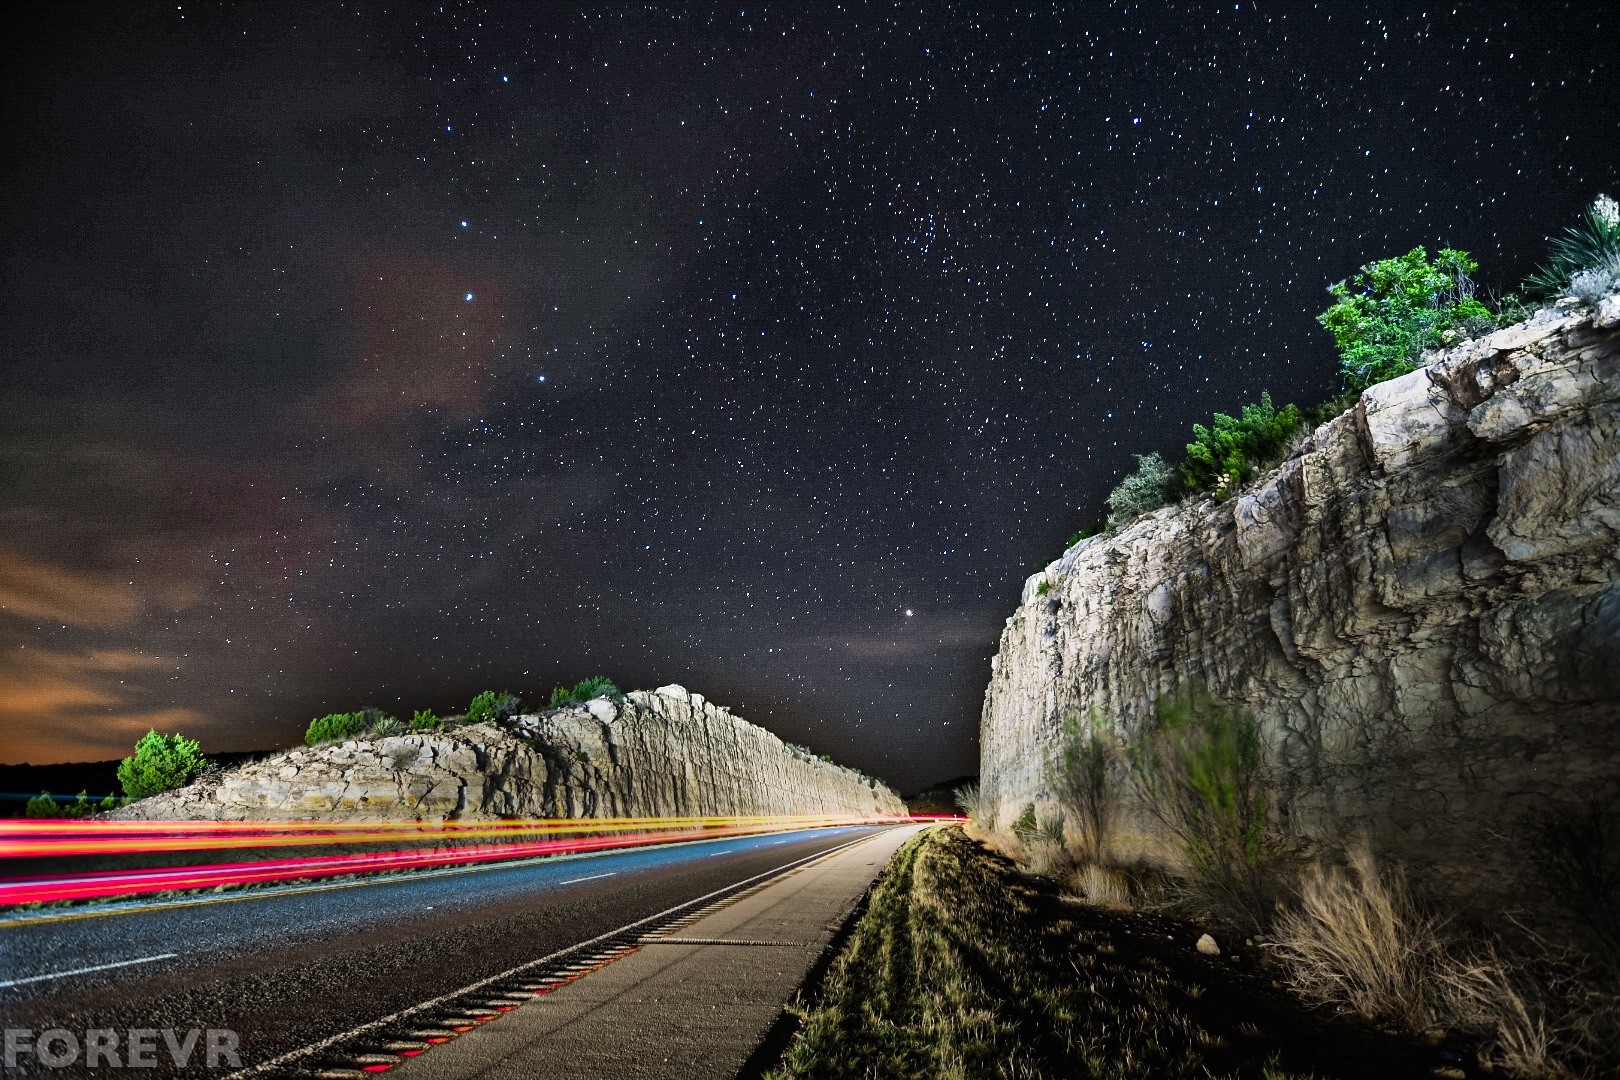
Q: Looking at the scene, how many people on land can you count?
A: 0